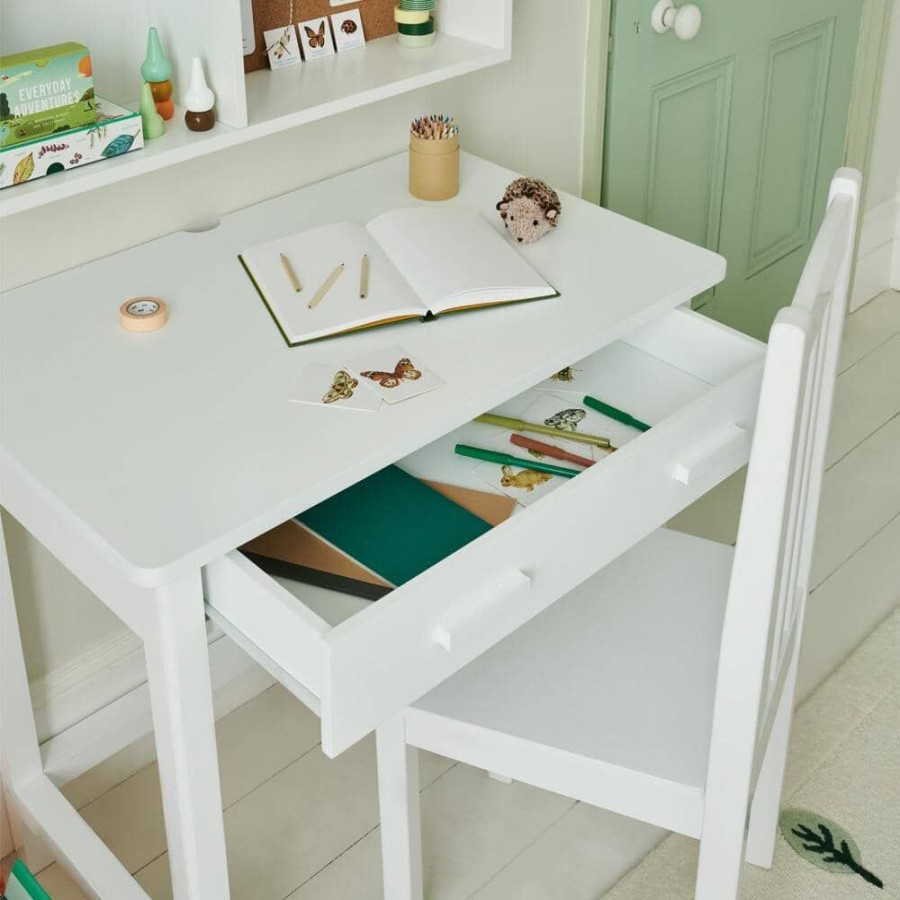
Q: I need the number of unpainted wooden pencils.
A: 3